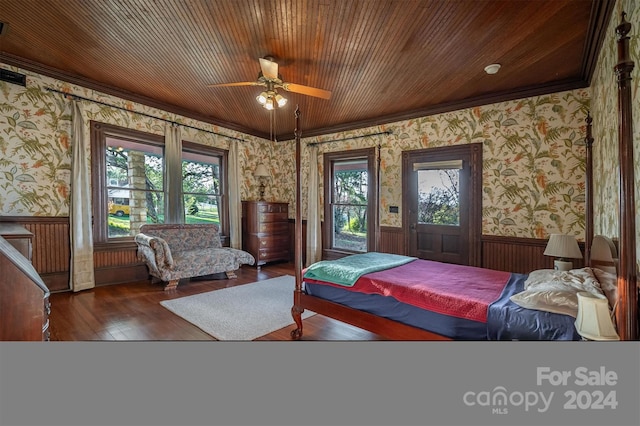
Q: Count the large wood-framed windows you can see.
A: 3